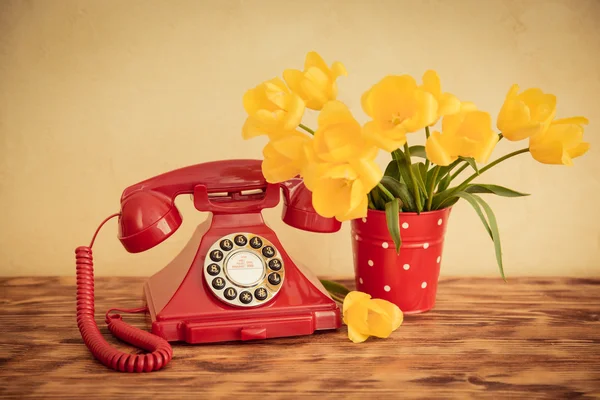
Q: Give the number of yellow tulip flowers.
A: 11